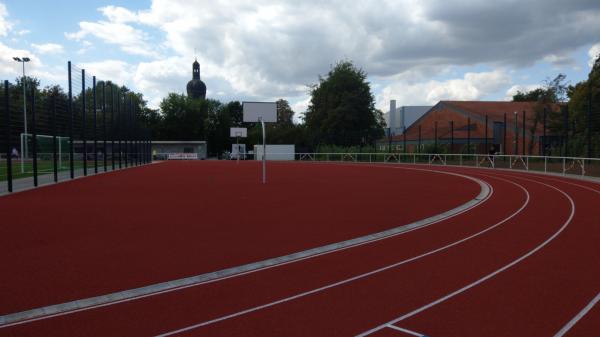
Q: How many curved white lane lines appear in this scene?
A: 4